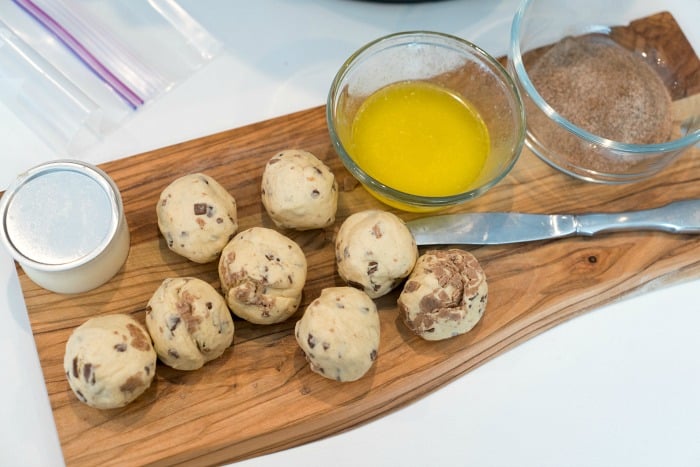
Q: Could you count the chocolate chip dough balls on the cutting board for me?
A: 8